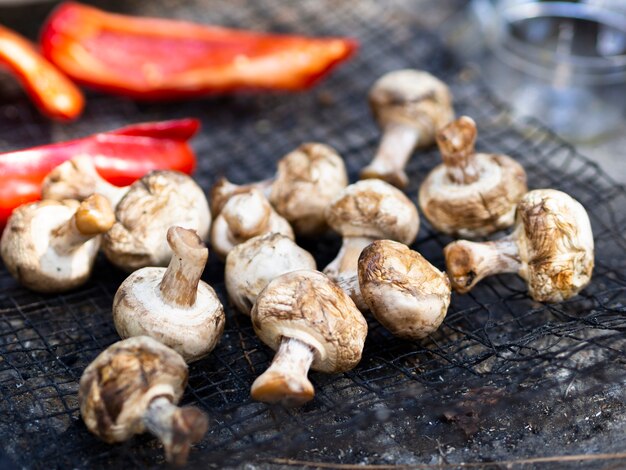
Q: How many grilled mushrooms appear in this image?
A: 14